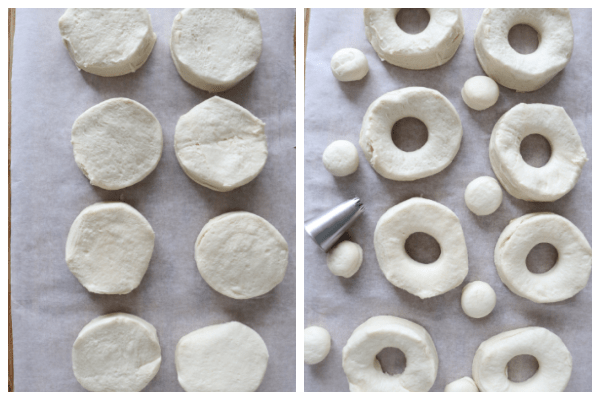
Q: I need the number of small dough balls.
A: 8